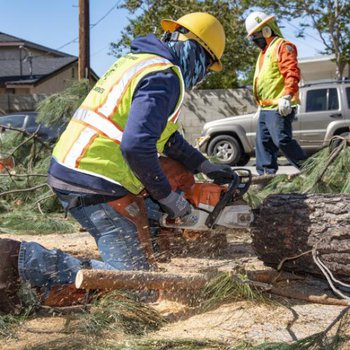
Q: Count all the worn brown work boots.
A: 1